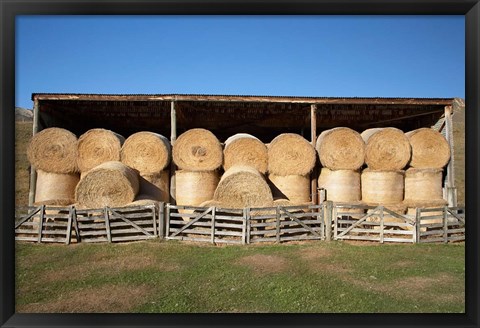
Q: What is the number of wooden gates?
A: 6